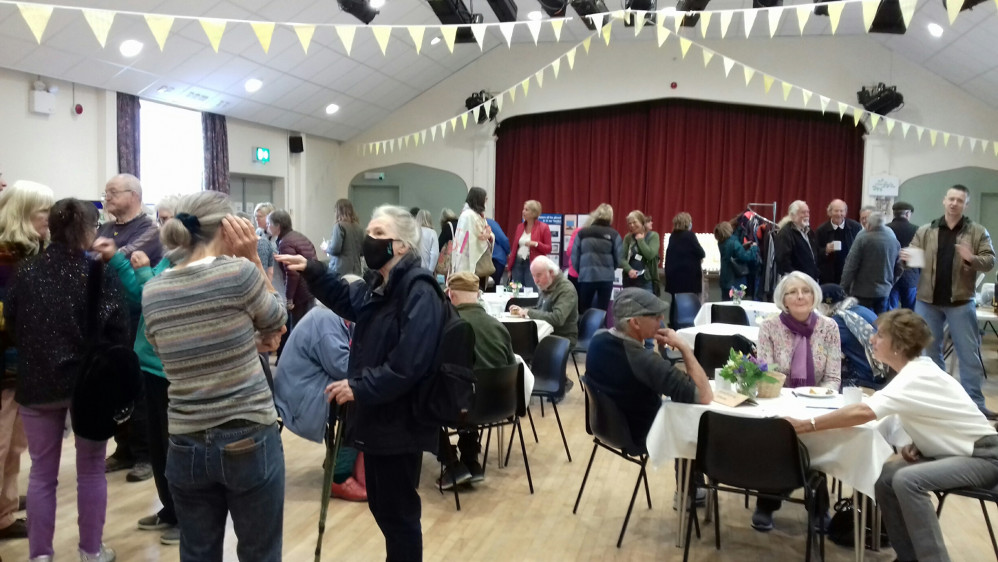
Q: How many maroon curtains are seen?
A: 1